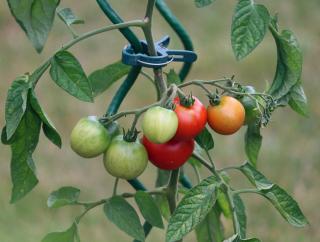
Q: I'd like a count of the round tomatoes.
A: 6